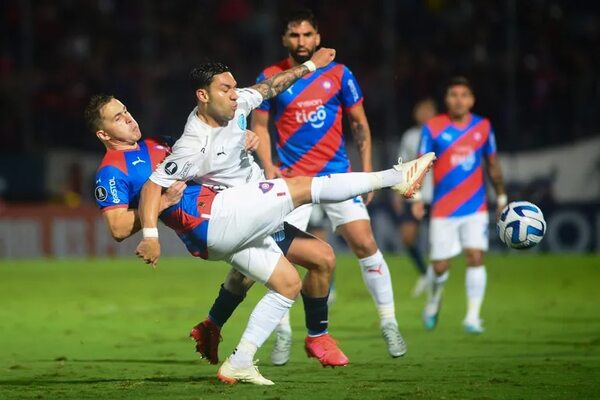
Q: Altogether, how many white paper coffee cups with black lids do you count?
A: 0